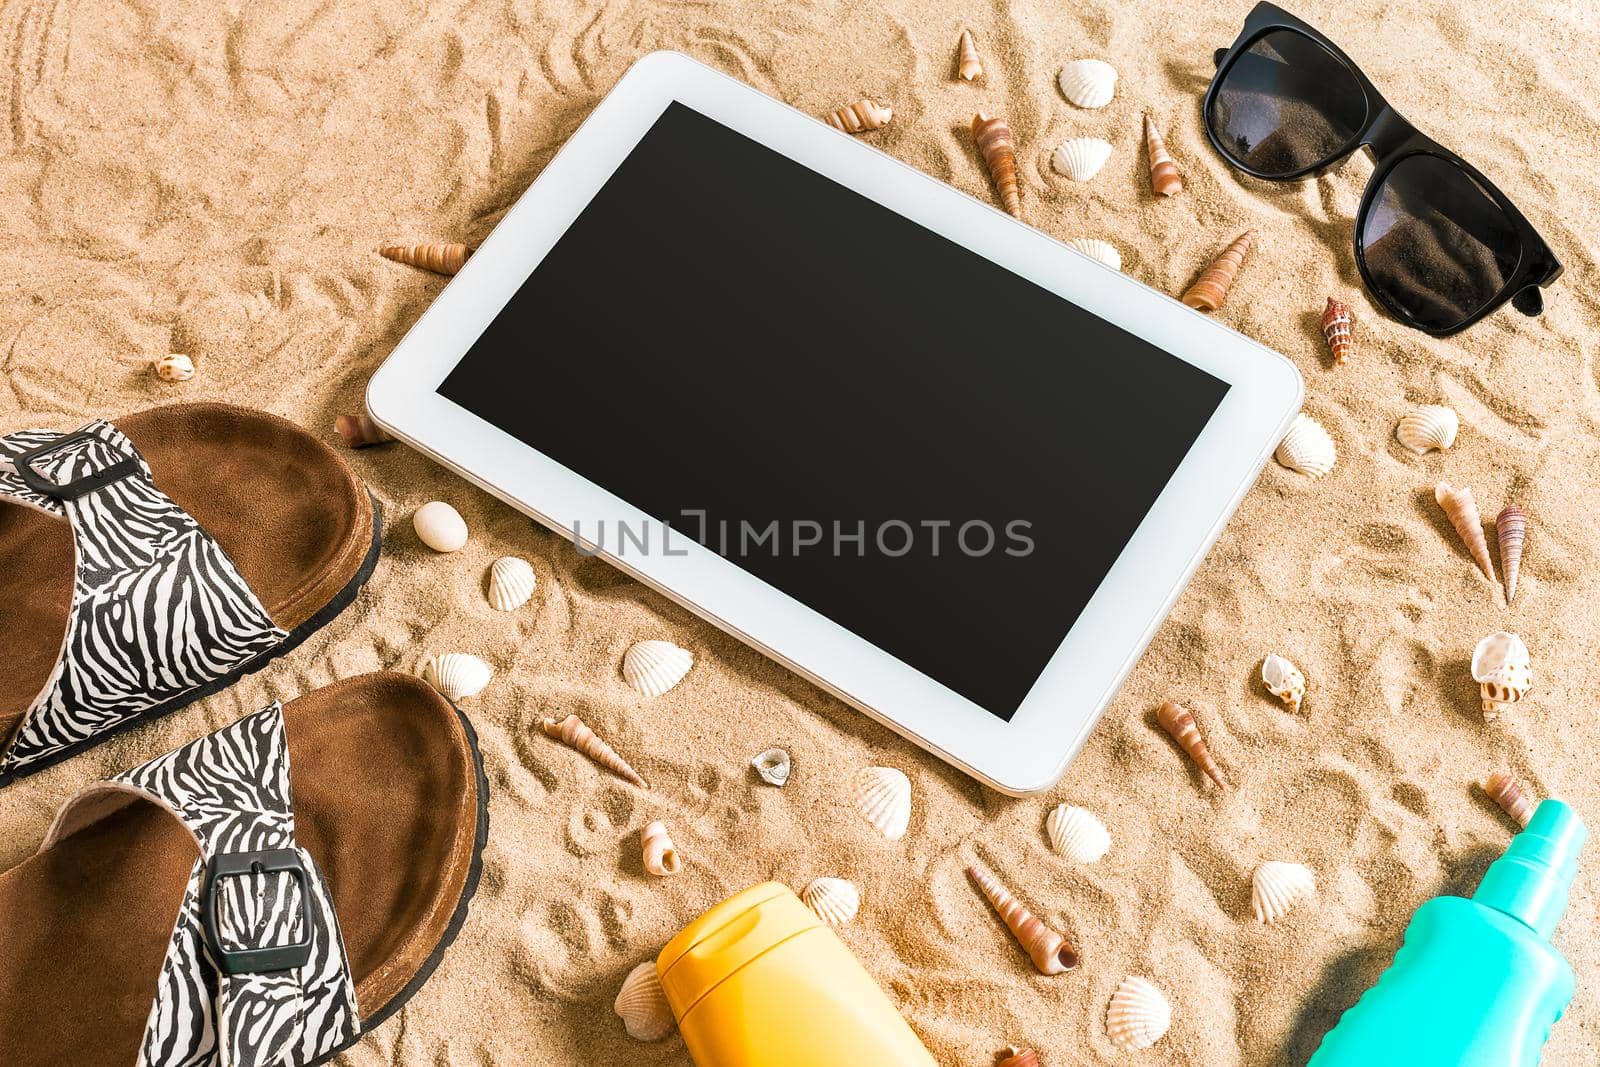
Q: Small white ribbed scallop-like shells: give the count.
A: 14